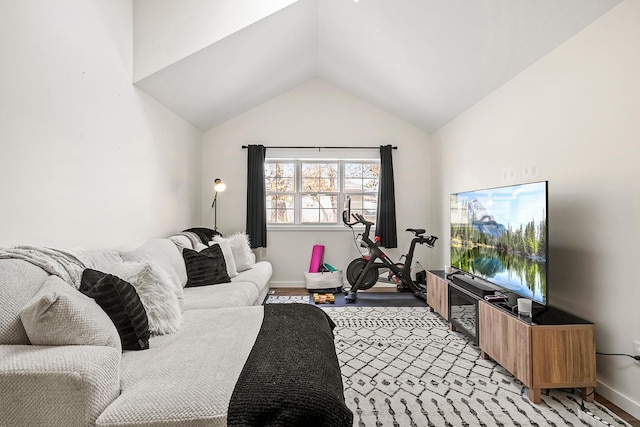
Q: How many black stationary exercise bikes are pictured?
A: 1